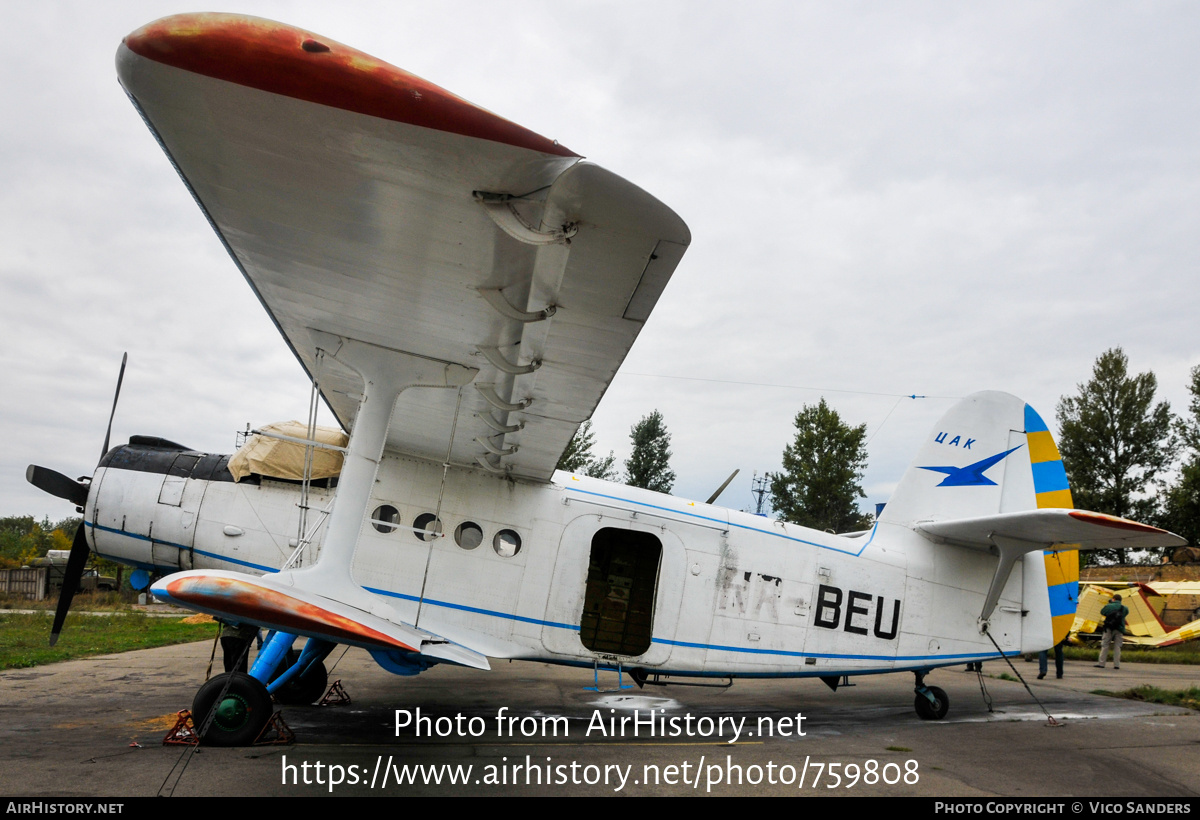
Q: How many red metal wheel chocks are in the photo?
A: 3